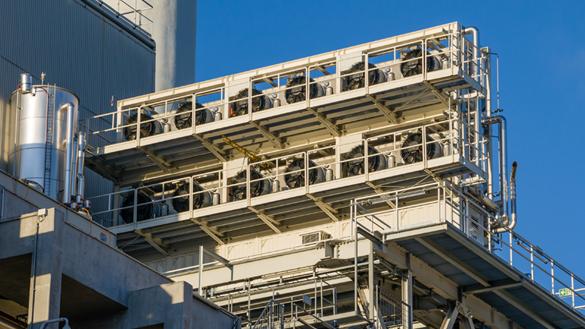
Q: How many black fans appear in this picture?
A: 12